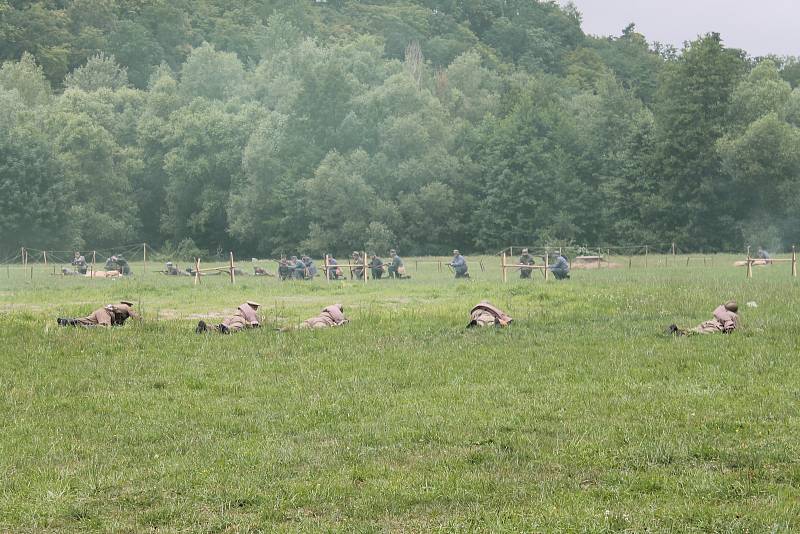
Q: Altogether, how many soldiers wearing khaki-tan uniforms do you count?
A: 5